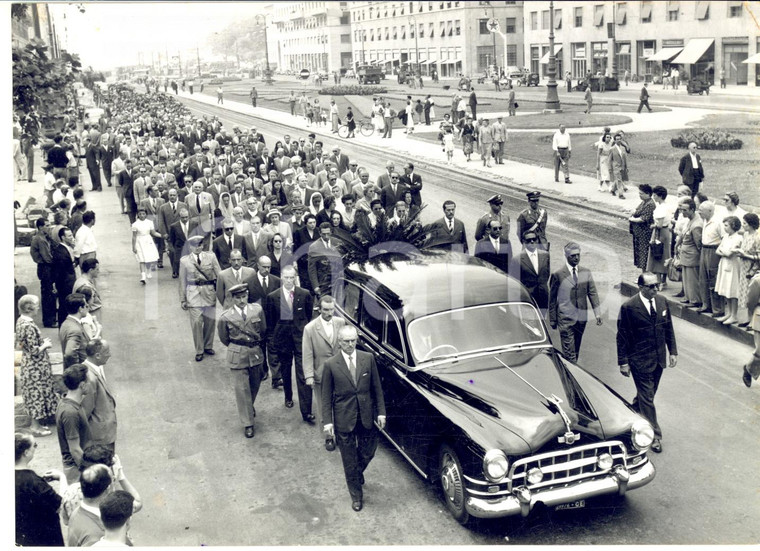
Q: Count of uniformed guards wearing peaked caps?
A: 4